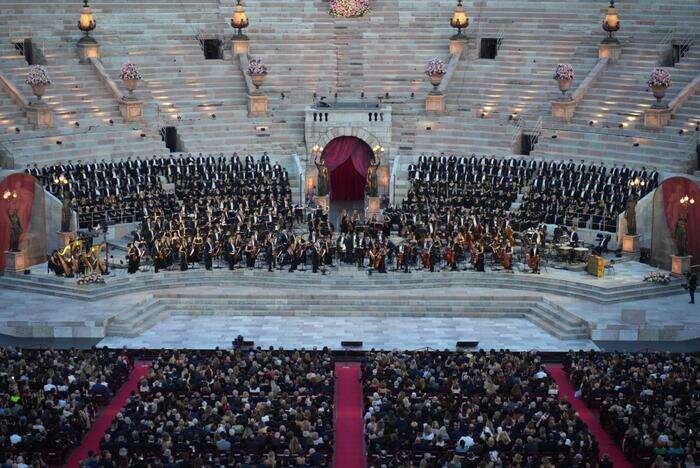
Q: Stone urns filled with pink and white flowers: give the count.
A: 6